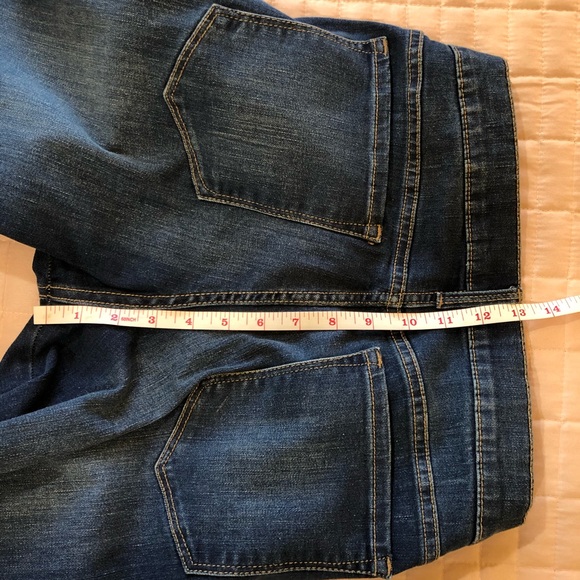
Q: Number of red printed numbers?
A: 14